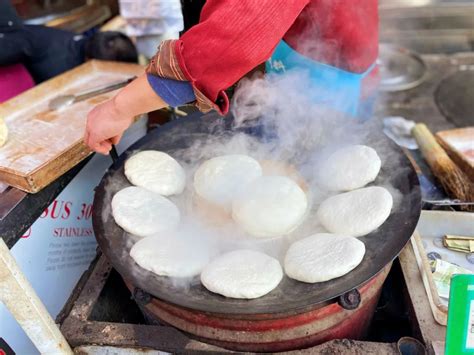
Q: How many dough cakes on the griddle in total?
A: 9